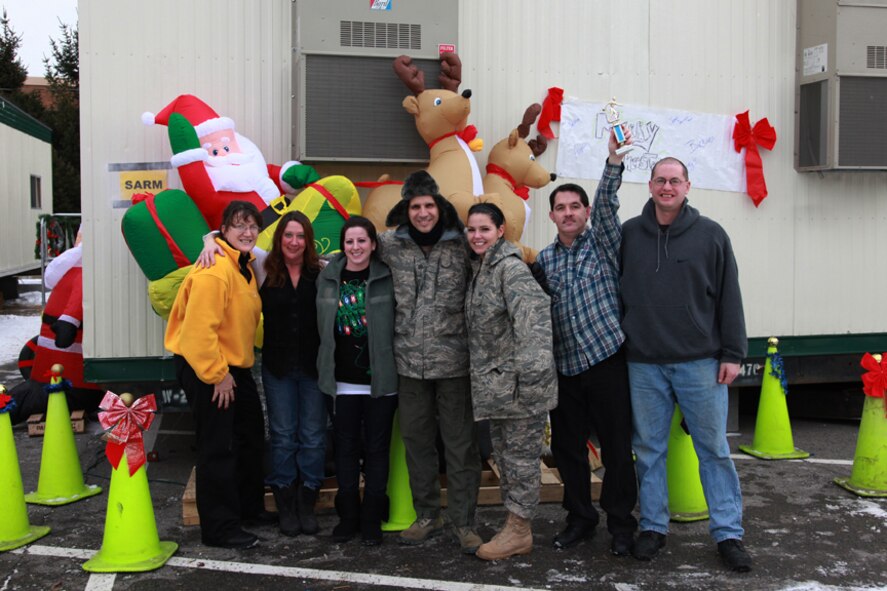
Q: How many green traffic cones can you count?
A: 7